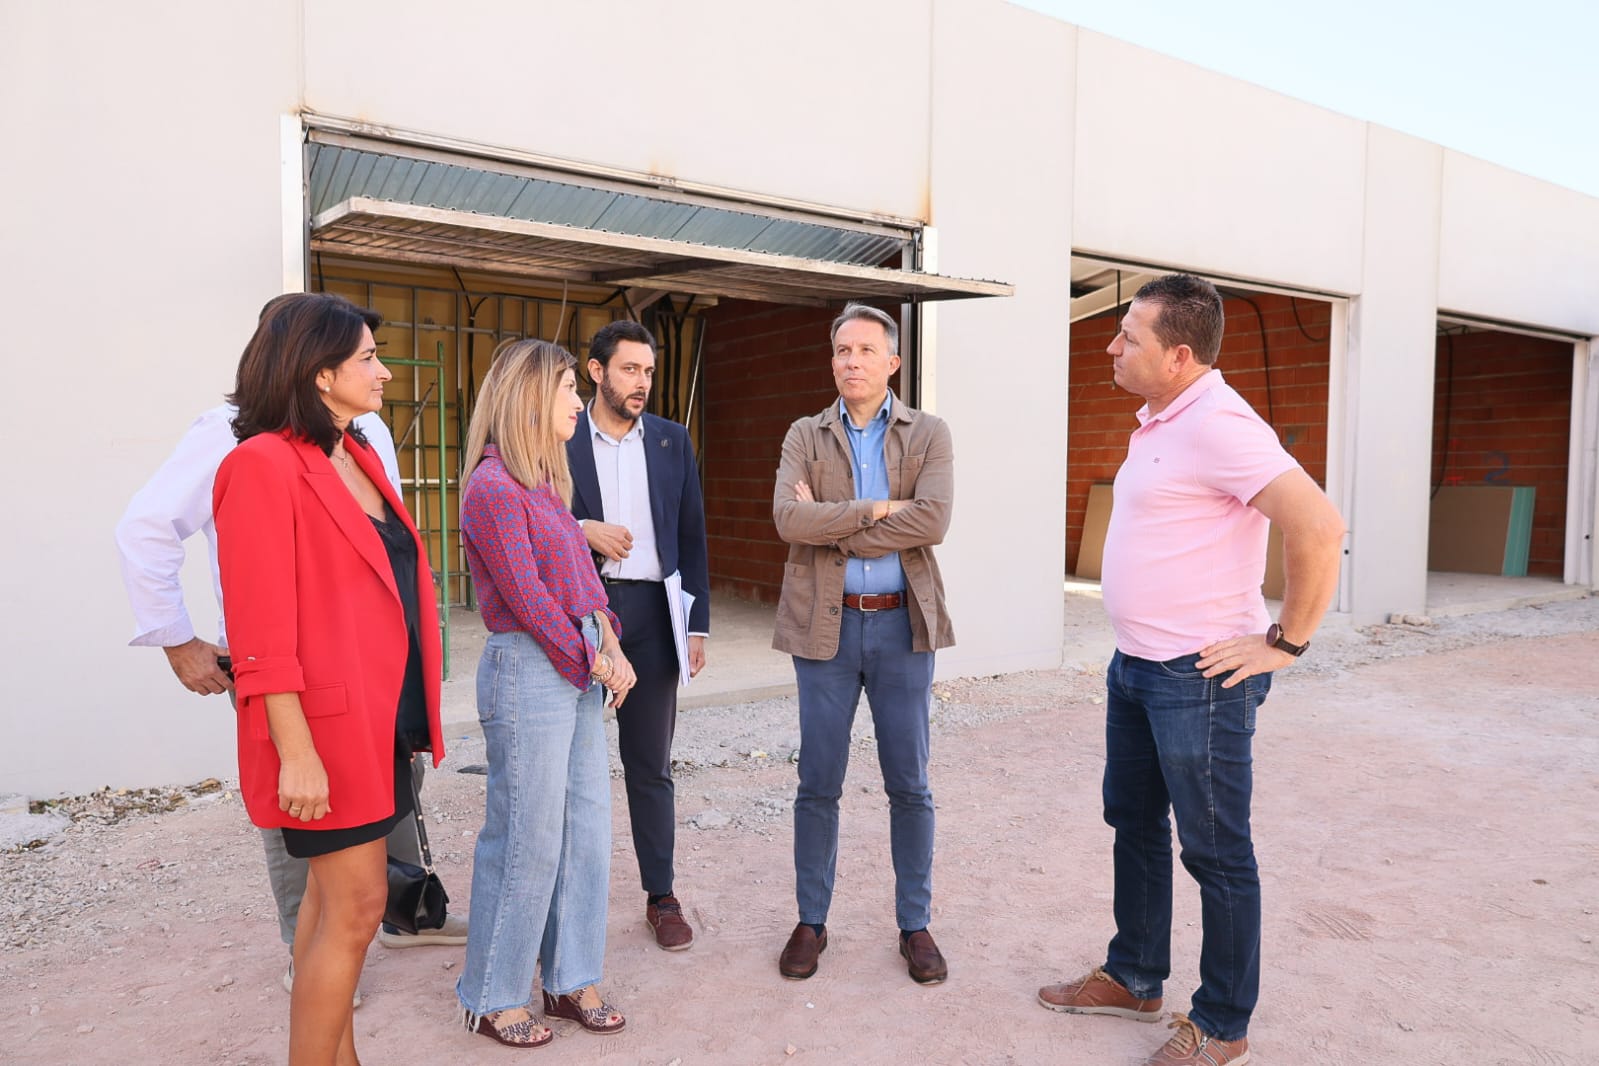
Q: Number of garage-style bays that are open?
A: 3